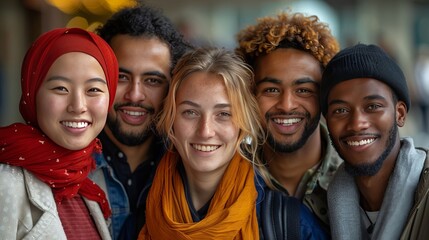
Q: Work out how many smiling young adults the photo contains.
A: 5